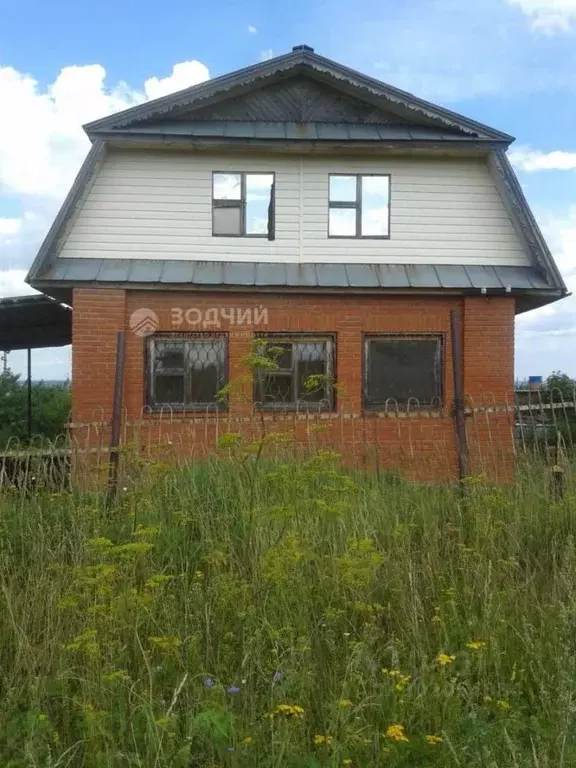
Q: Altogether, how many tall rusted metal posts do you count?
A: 2